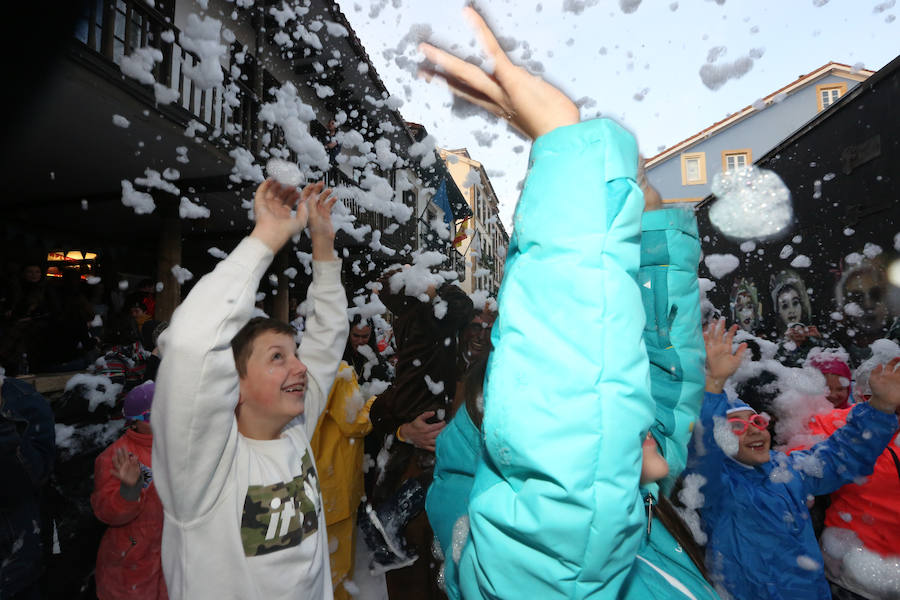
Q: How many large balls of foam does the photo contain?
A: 1